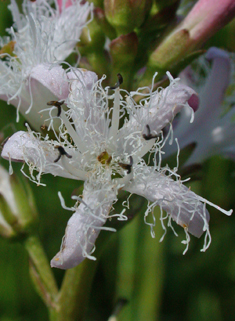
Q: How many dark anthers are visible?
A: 5